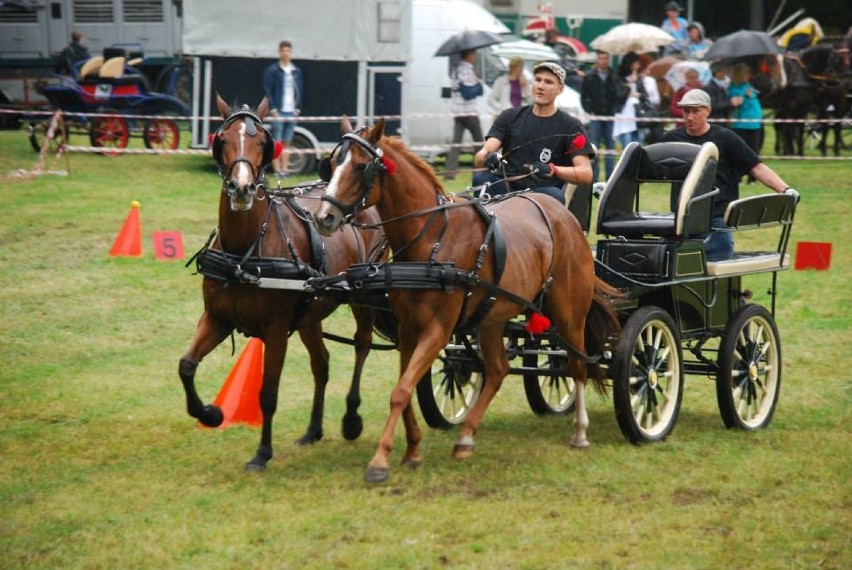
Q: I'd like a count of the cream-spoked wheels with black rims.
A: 4